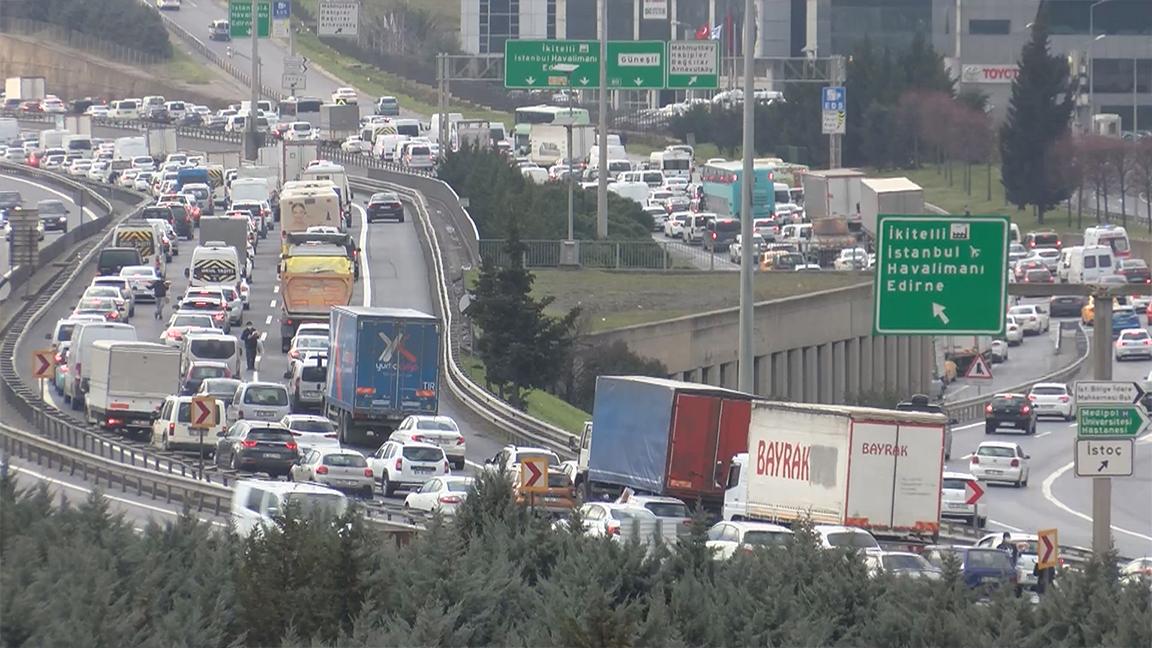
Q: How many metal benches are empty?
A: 0